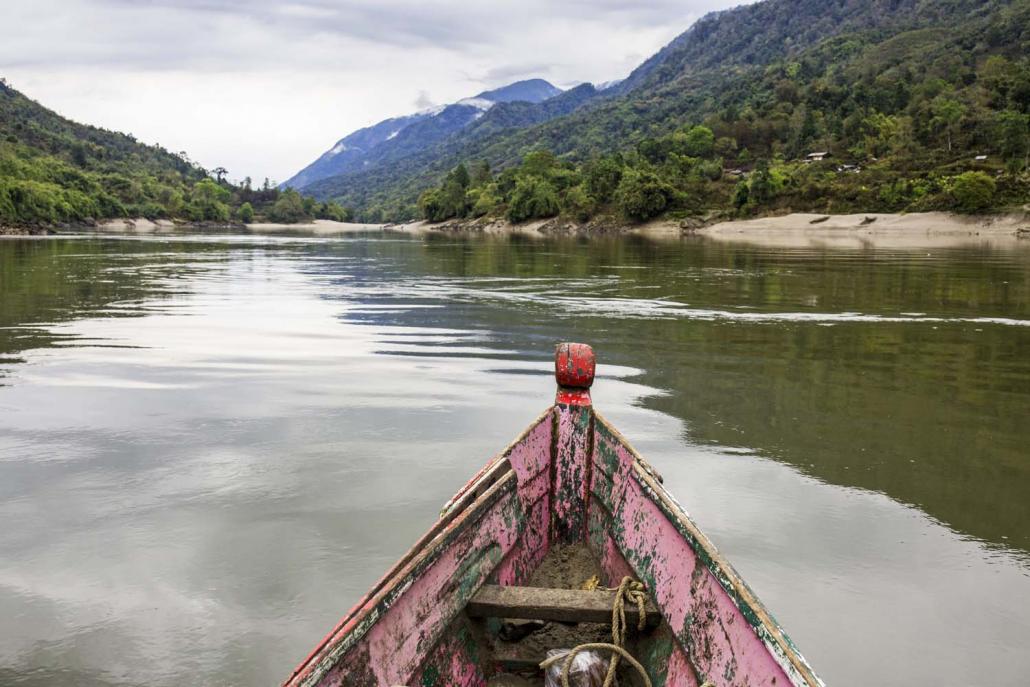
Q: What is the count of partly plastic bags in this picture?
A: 1